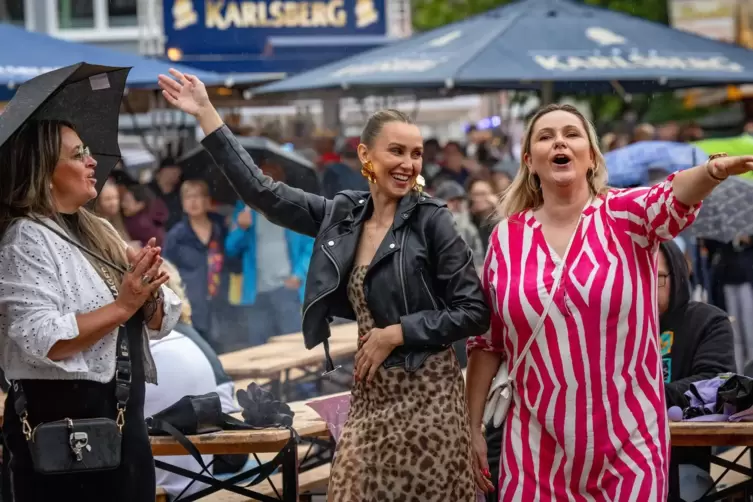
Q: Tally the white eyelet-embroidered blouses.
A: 1